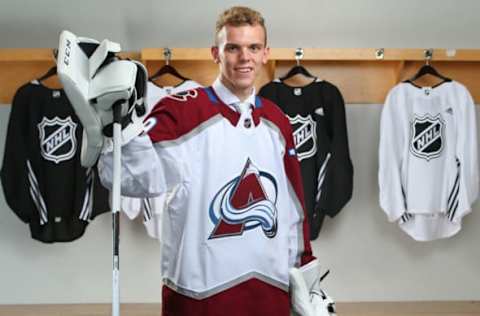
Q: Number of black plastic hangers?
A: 4